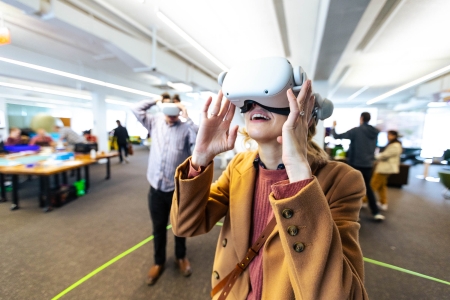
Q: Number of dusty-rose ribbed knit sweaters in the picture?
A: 1